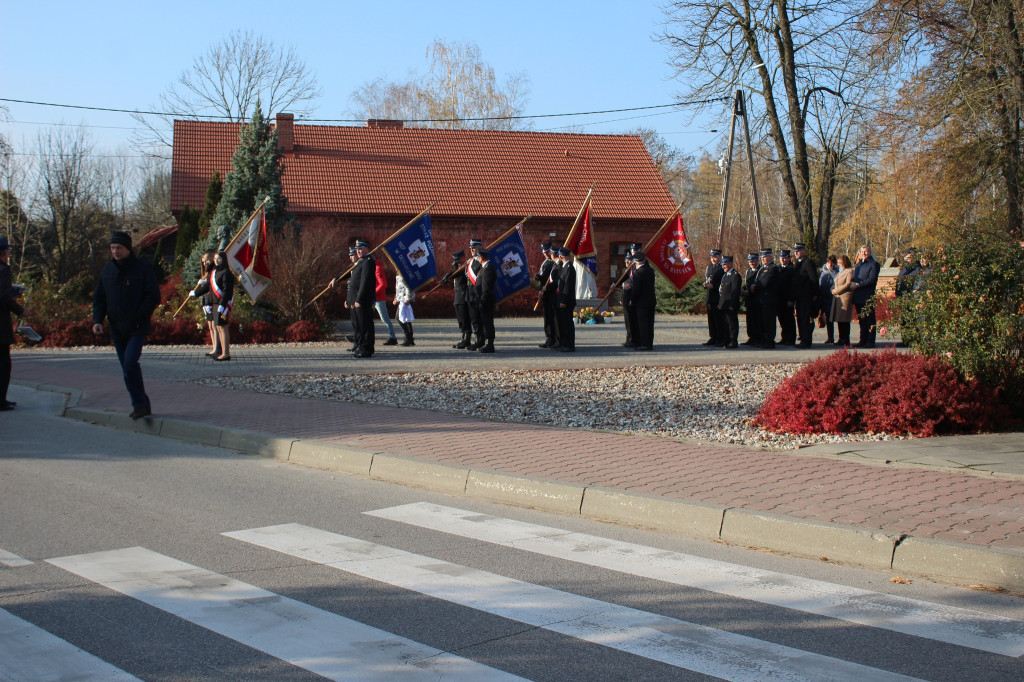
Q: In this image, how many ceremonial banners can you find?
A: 5